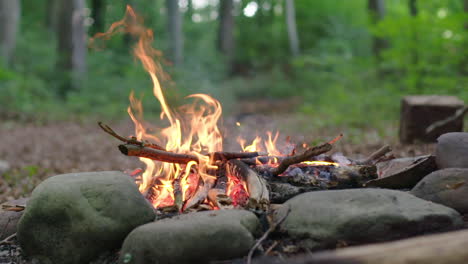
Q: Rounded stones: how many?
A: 5